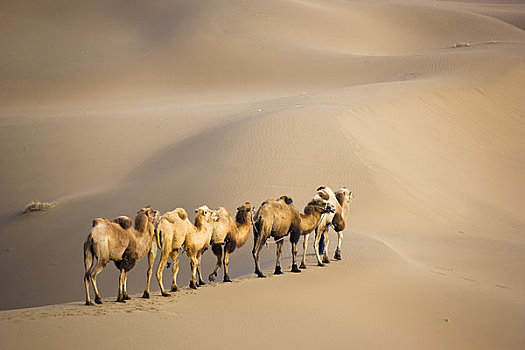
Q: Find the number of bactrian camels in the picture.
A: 5